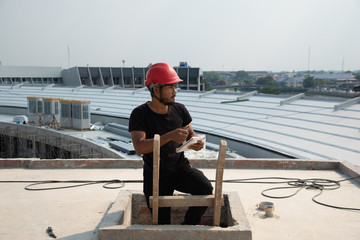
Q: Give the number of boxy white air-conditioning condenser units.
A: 4